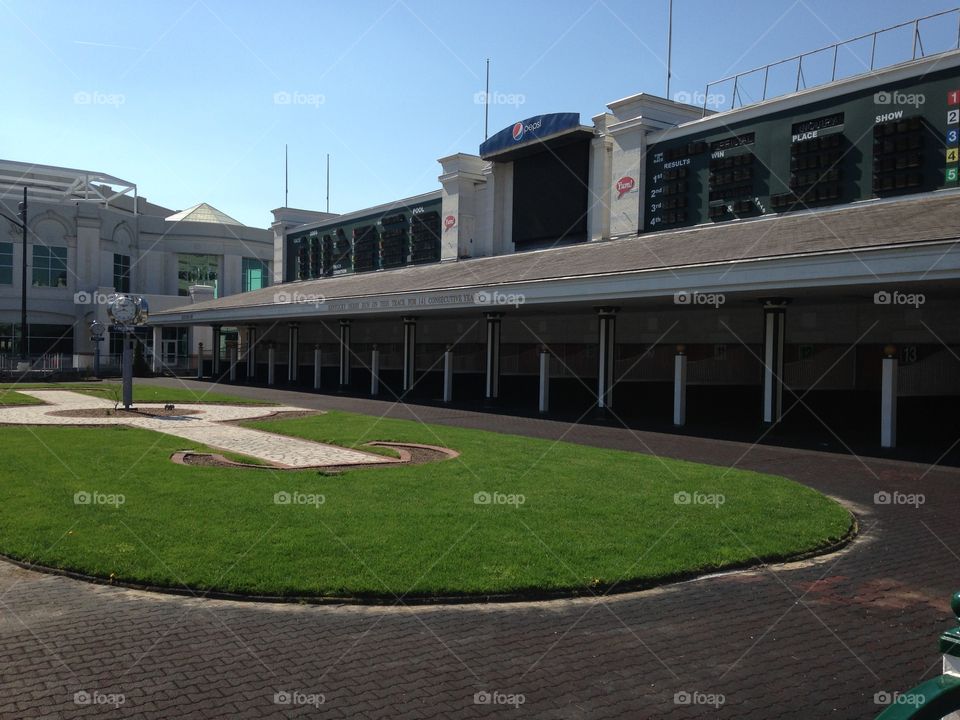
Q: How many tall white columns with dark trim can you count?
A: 8